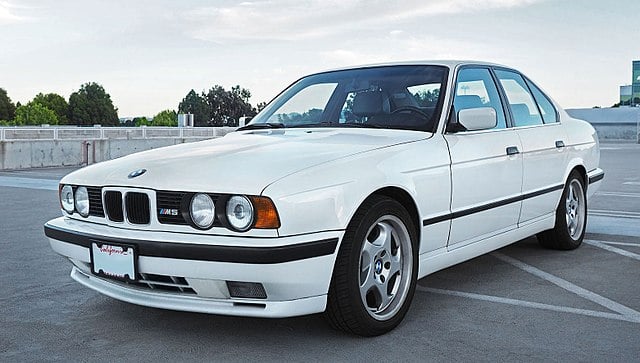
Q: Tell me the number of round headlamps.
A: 4